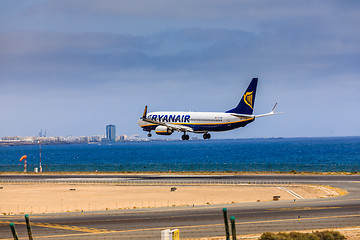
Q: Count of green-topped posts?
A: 4